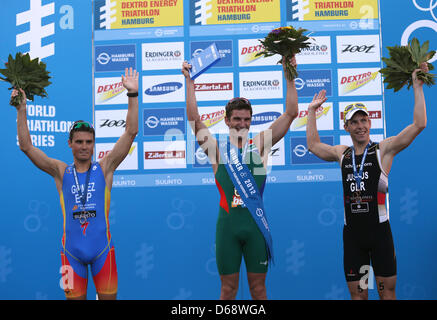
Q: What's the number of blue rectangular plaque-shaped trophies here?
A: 1